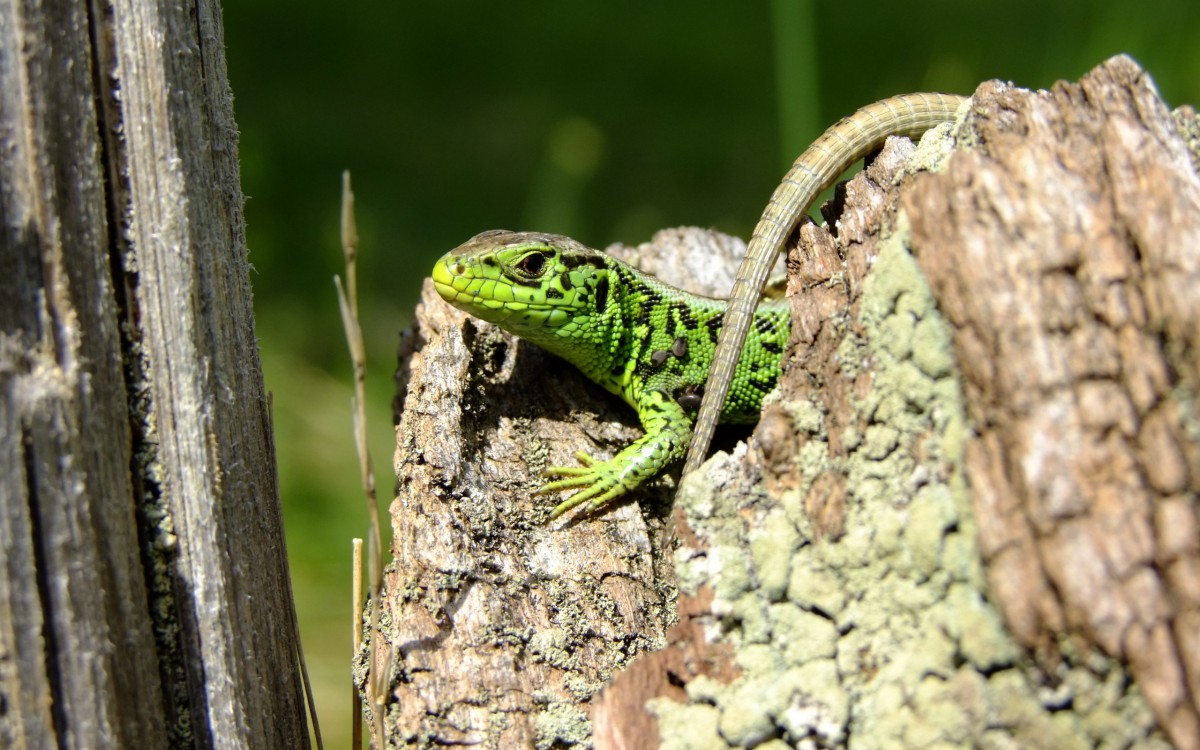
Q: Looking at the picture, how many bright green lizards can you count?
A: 1